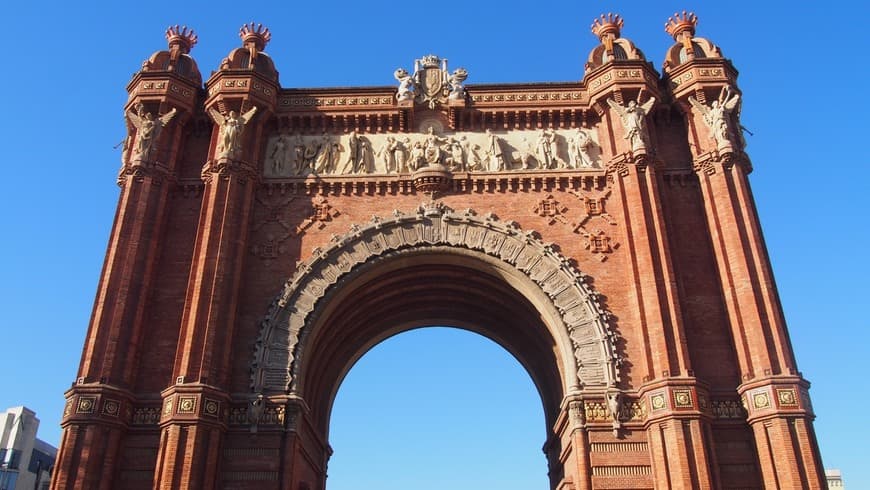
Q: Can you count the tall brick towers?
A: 4